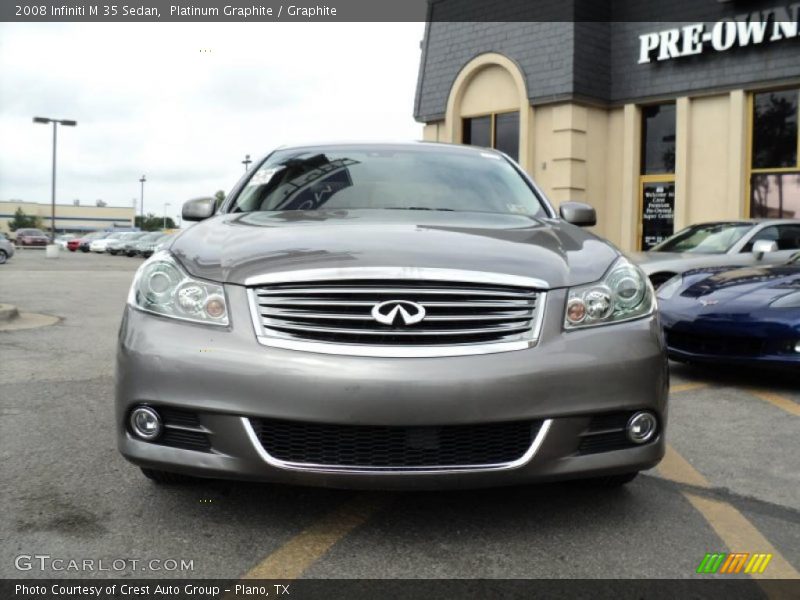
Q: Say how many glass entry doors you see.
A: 1